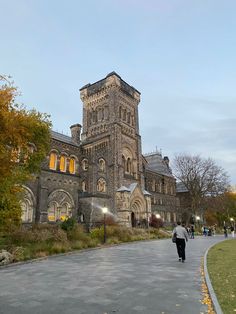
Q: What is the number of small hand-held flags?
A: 0